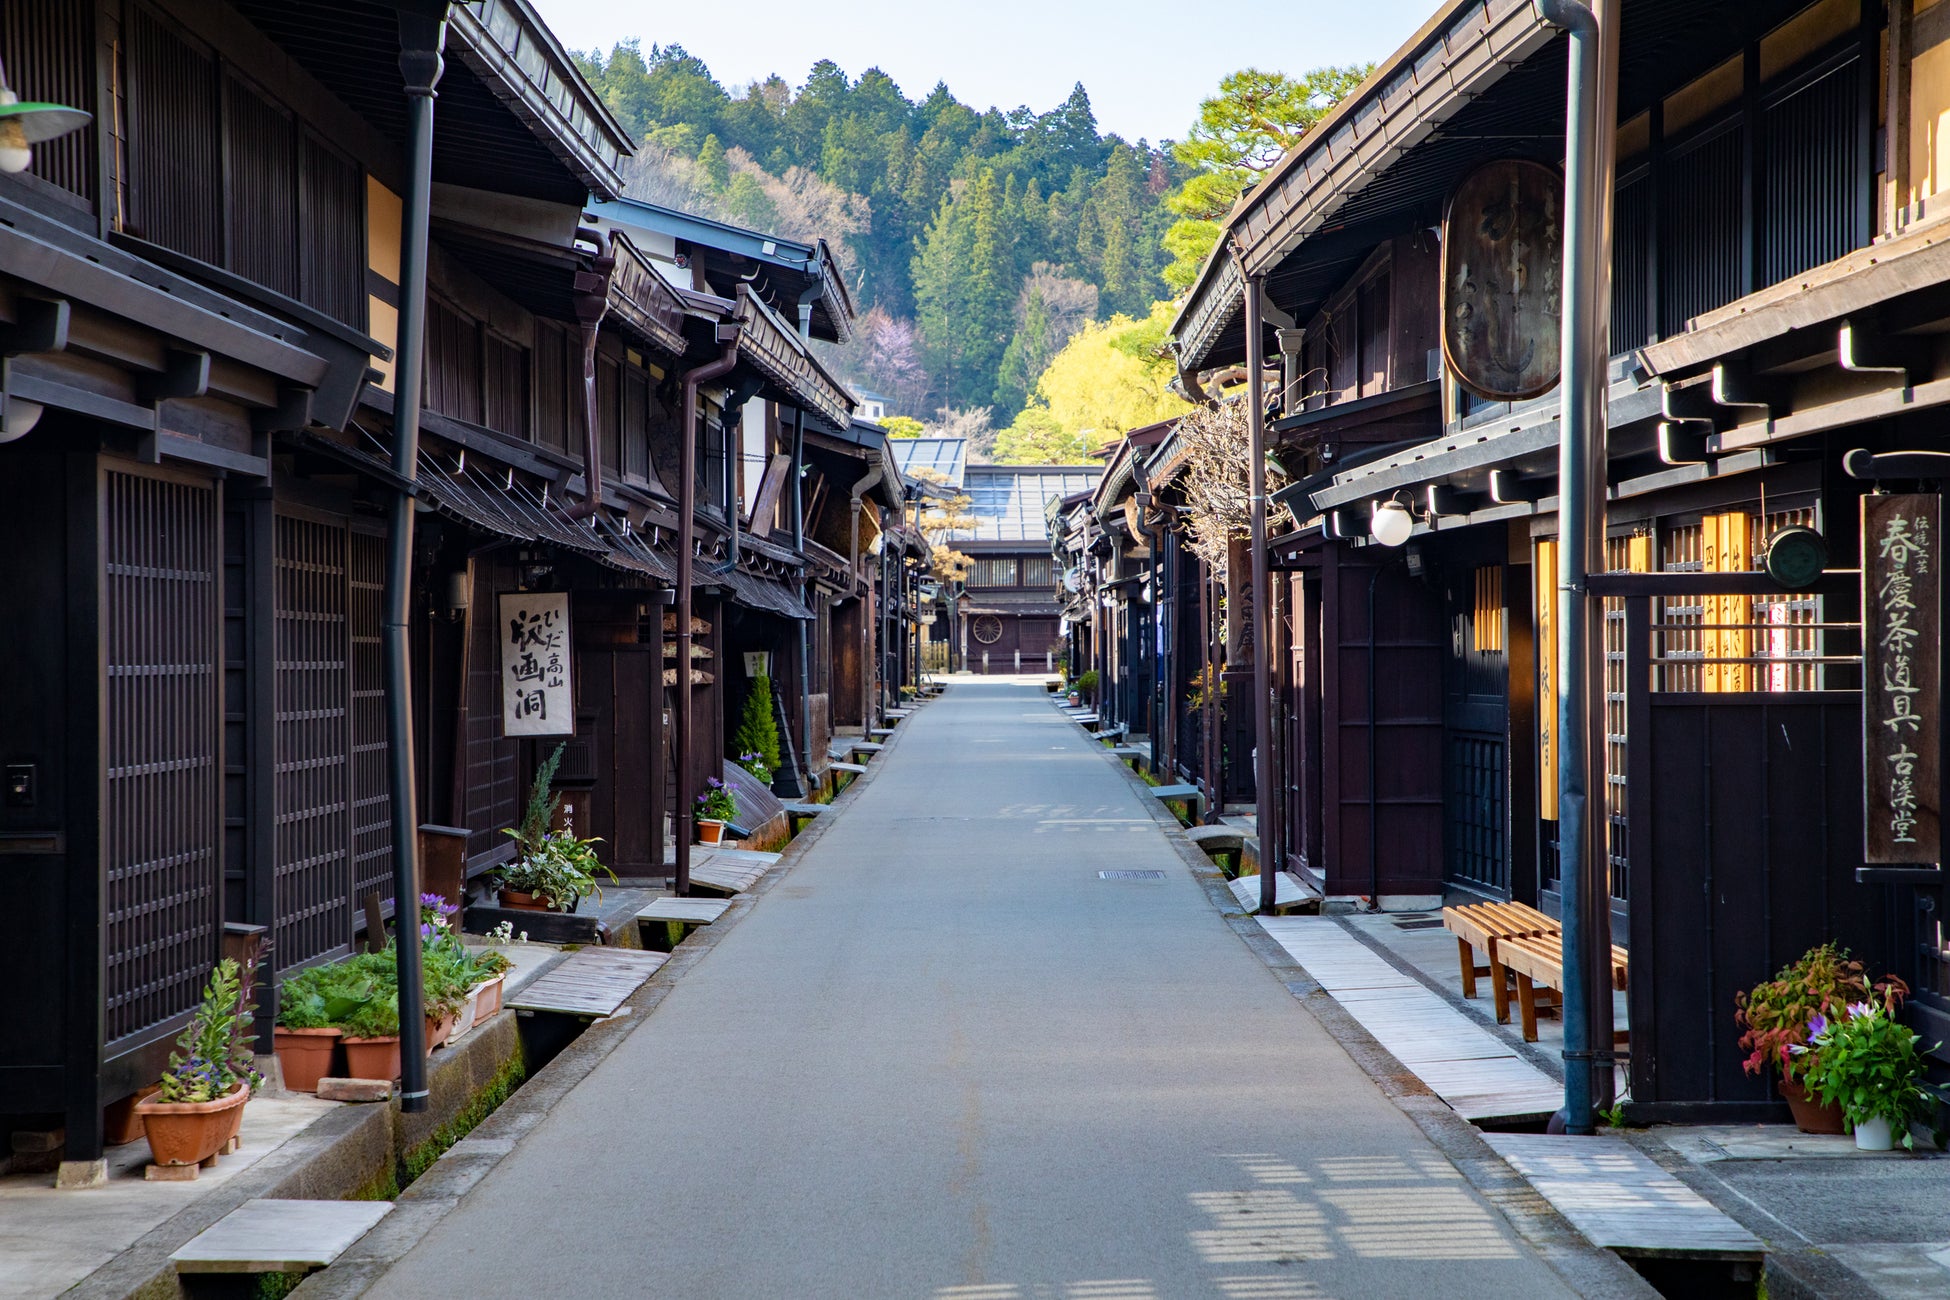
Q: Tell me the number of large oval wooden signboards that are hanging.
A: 1